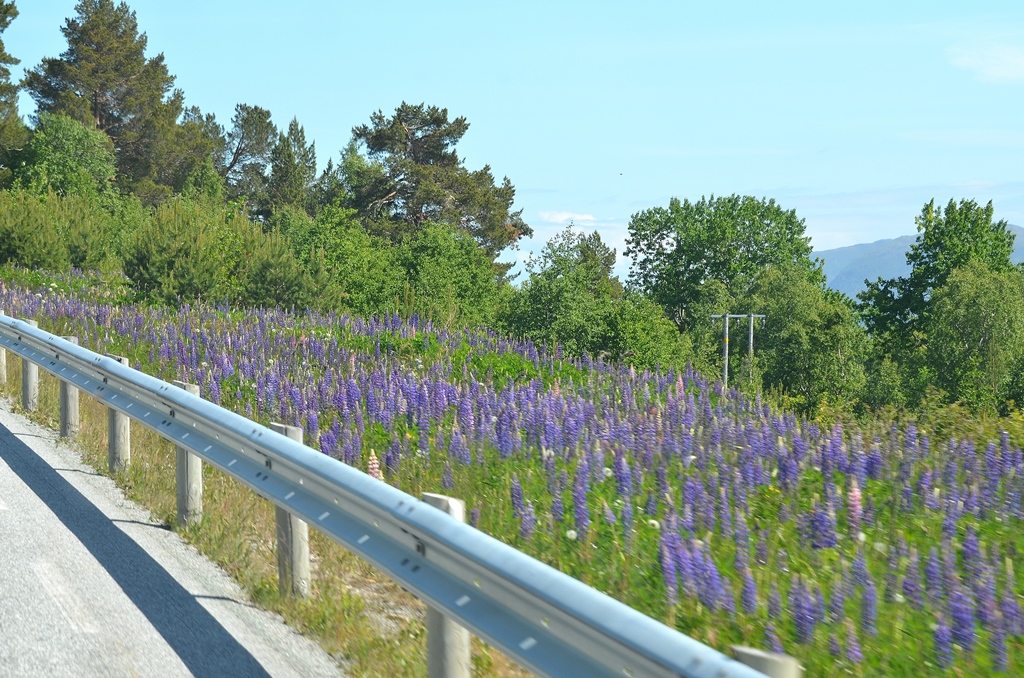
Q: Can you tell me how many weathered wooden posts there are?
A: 8